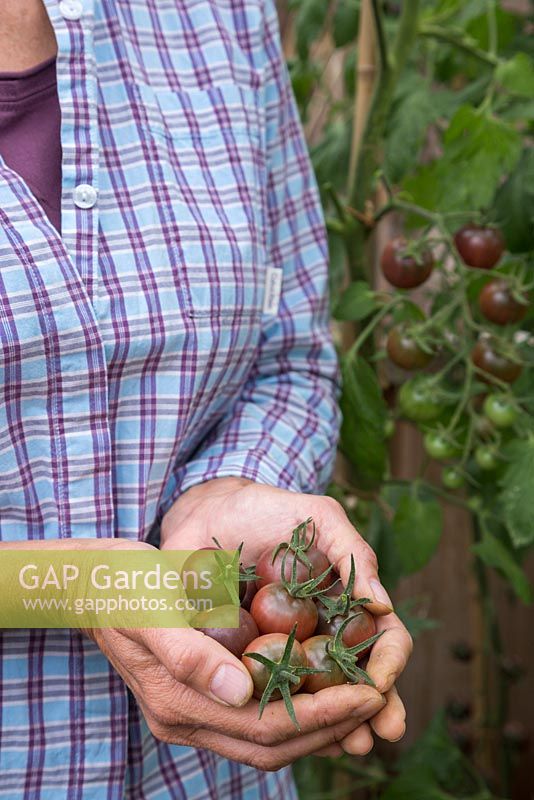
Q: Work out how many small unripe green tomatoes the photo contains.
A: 5